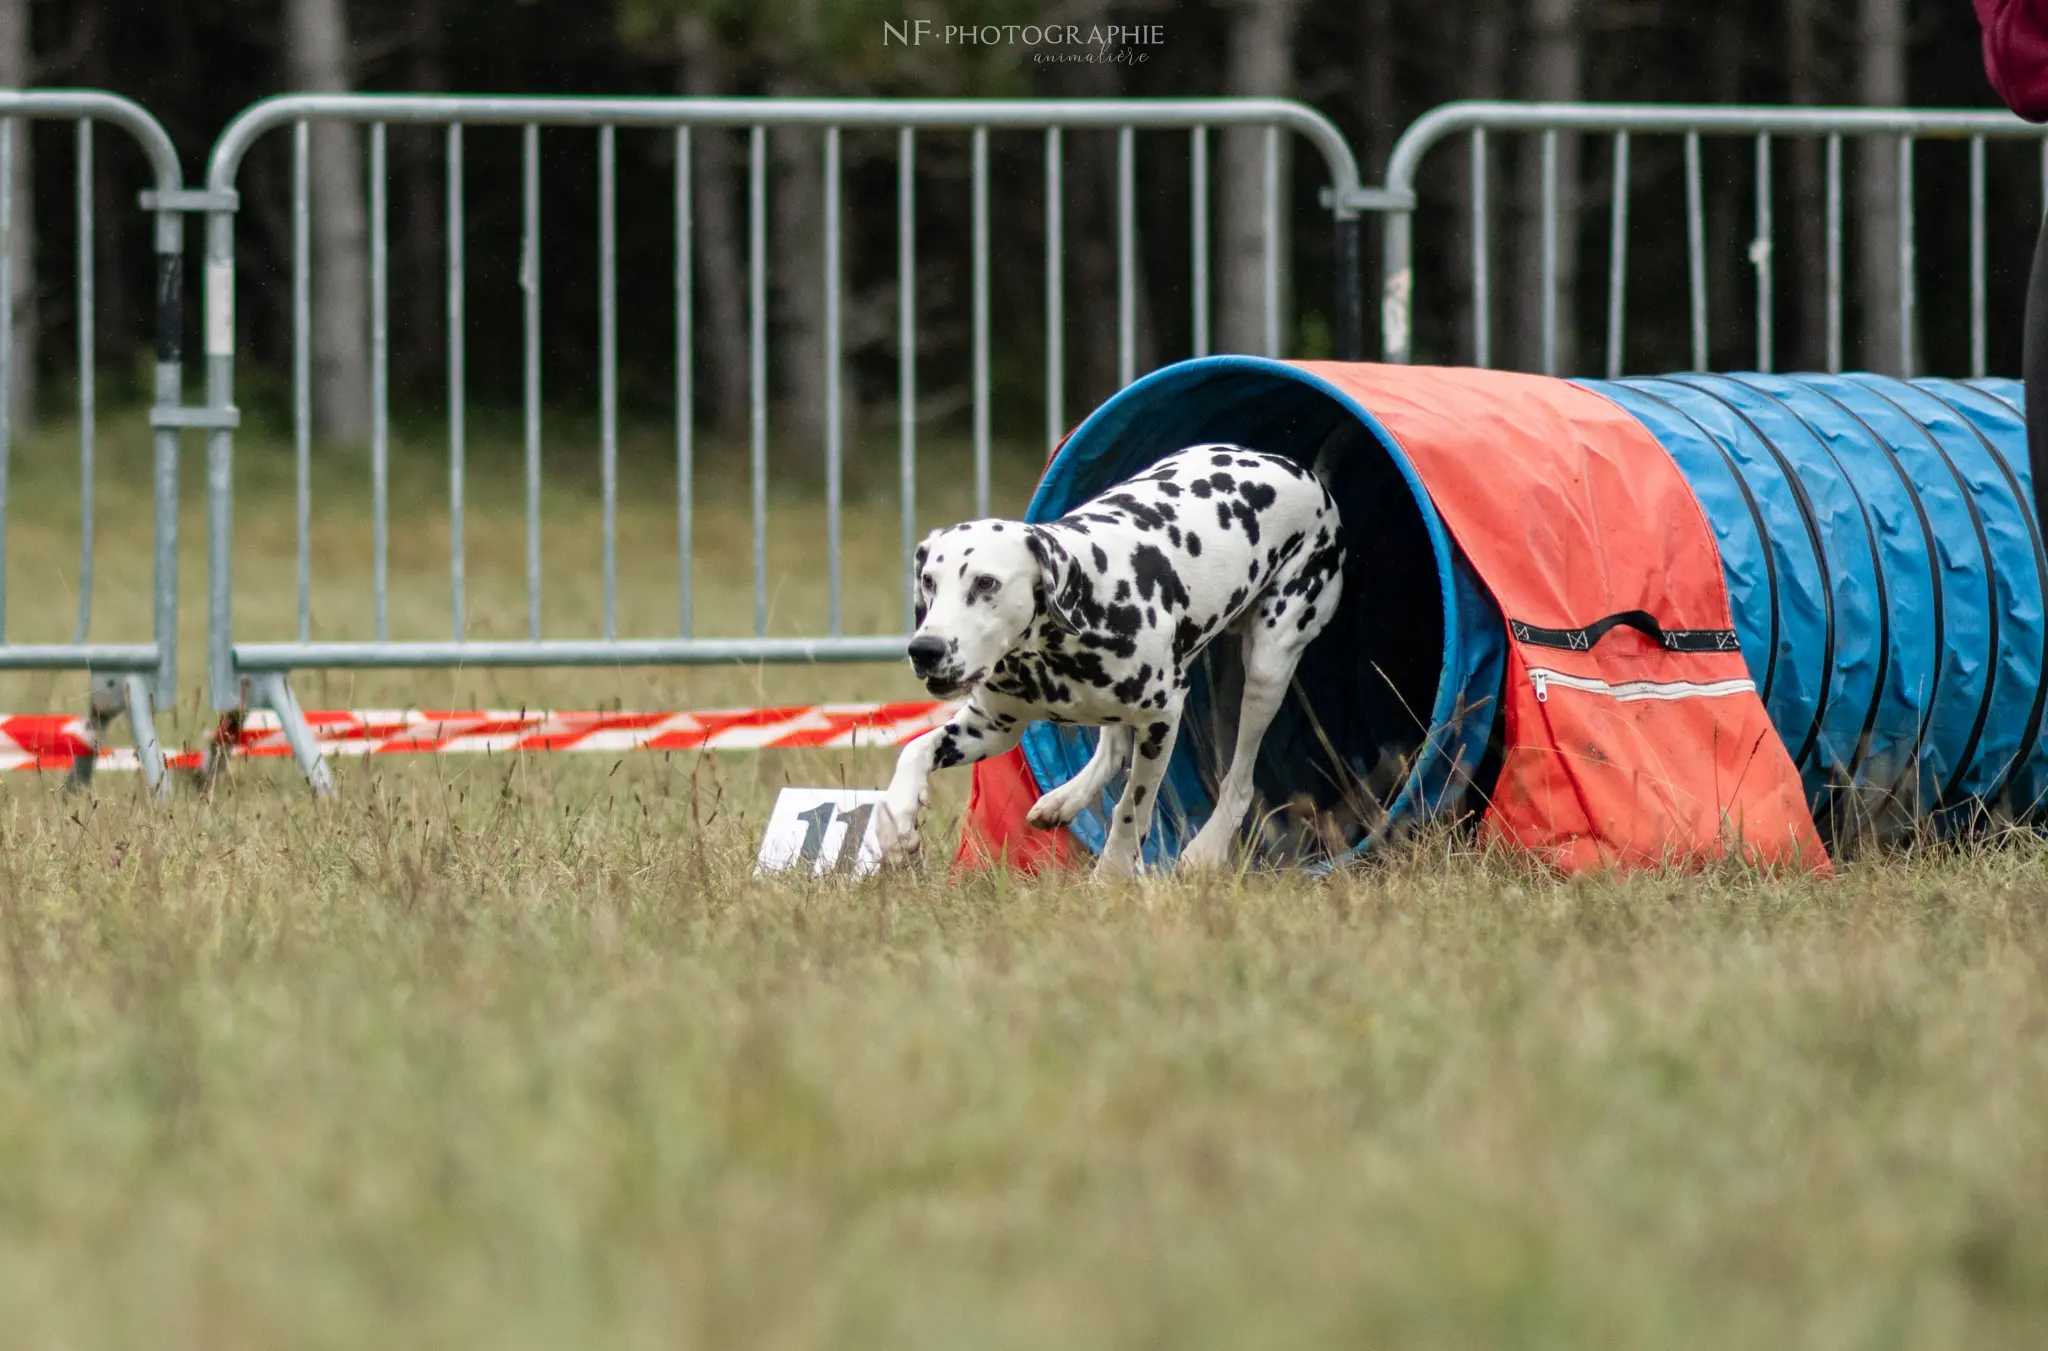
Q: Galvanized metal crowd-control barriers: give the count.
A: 3